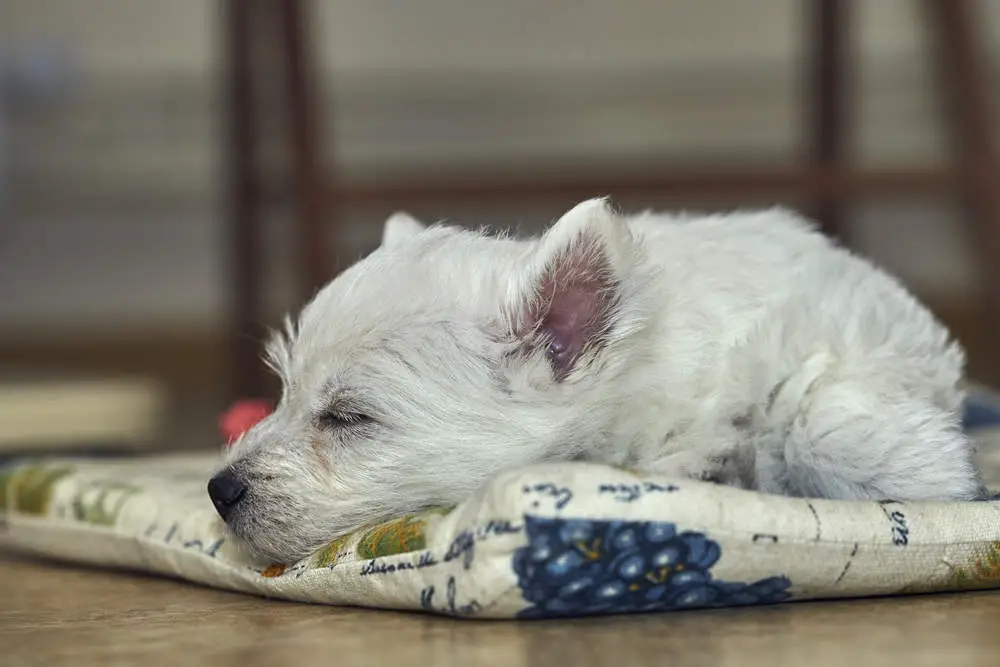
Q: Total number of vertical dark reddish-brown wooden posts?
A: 4